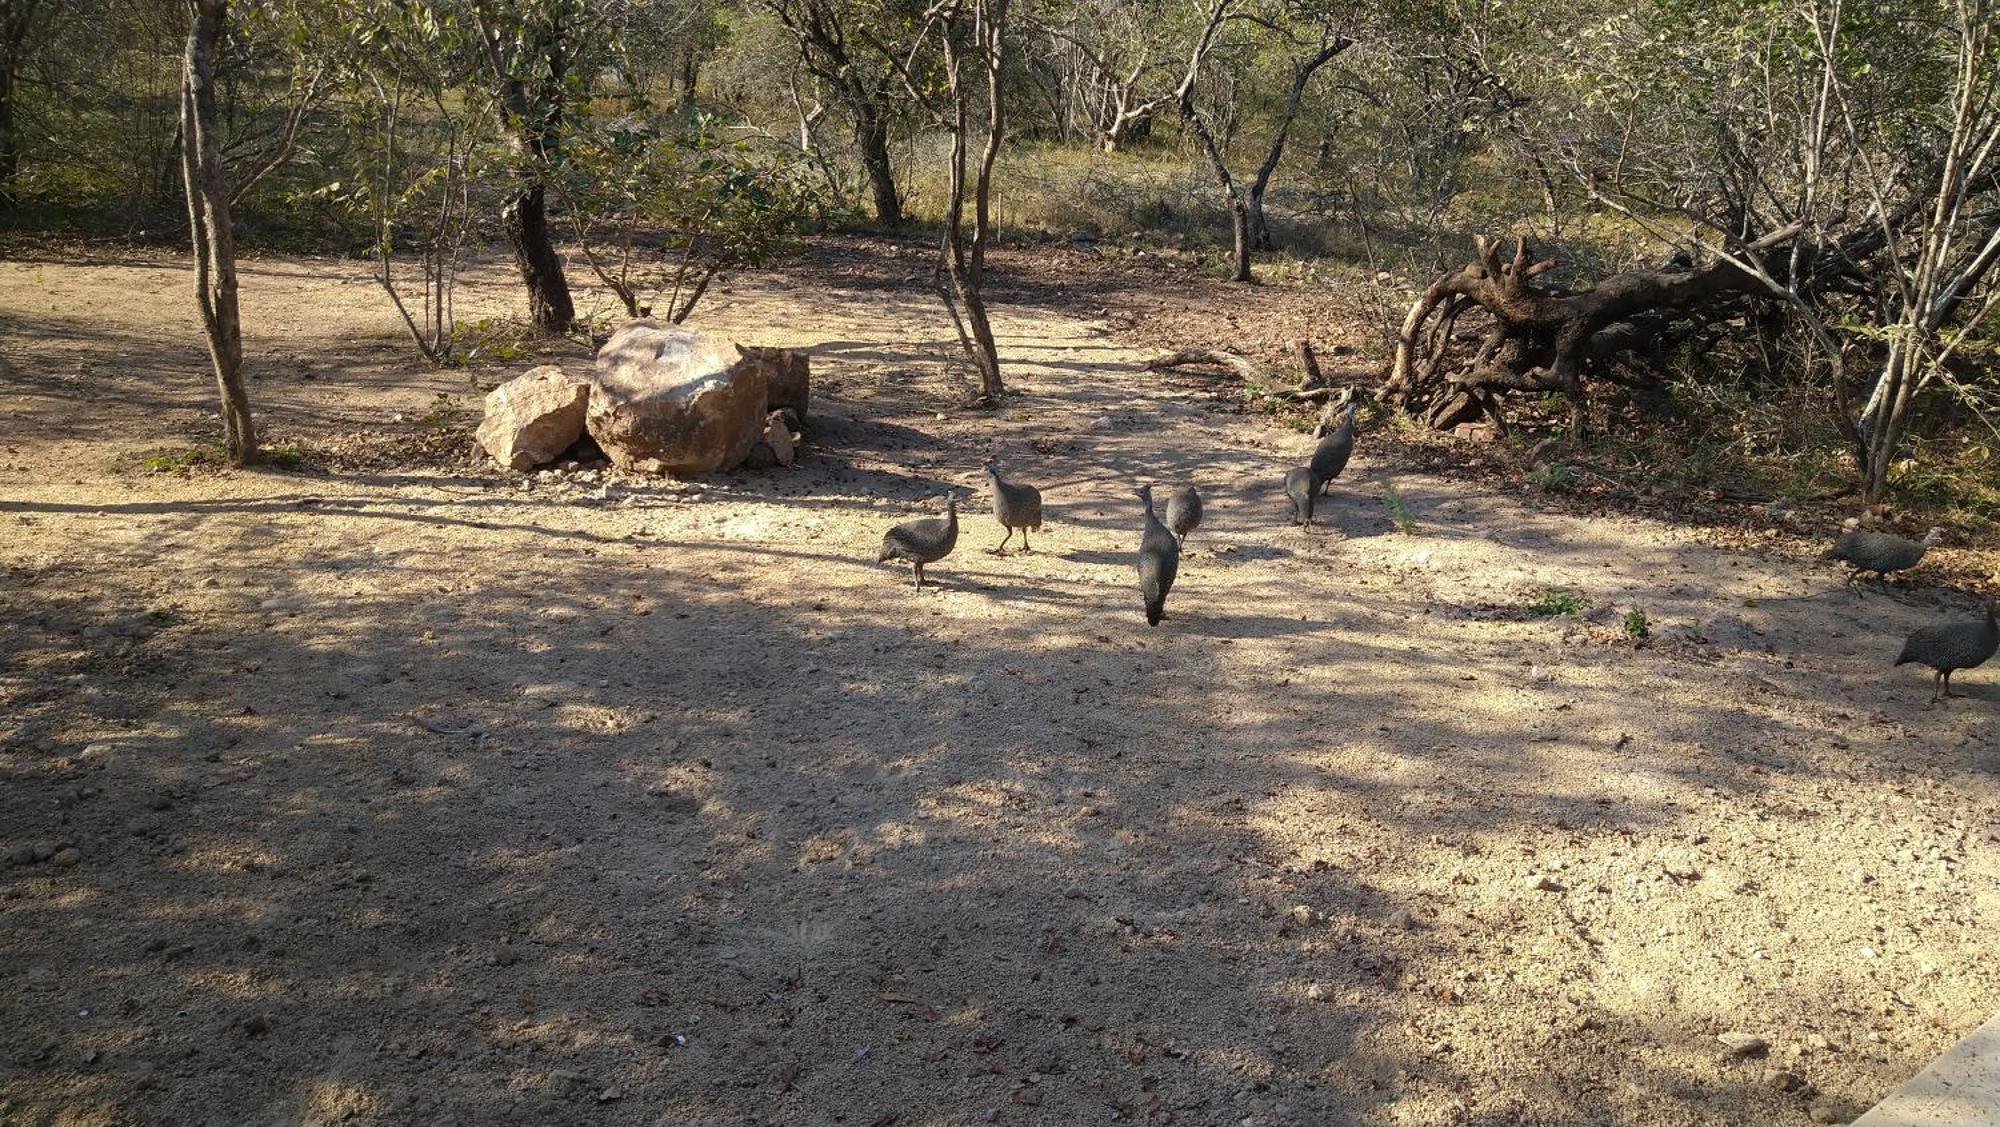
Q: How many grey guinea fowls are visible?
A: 8